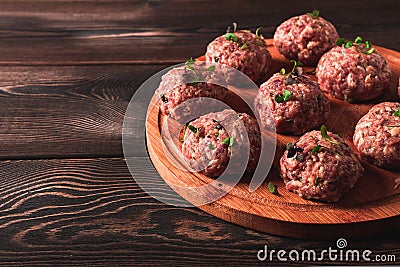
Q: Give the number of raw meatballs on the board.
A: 8